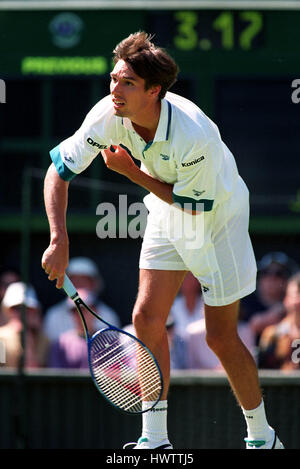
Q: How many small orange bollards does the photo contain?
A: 0